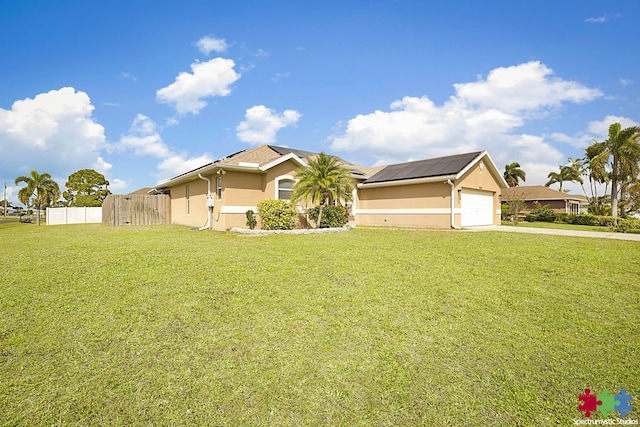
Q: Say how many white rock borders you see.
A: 1